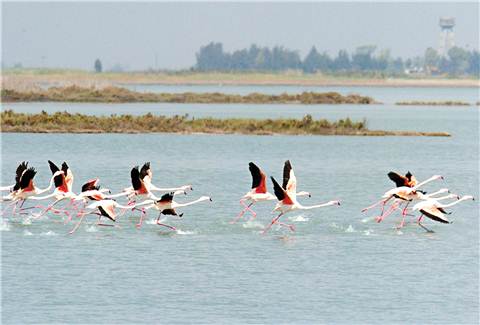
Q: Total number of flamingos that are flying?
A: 15